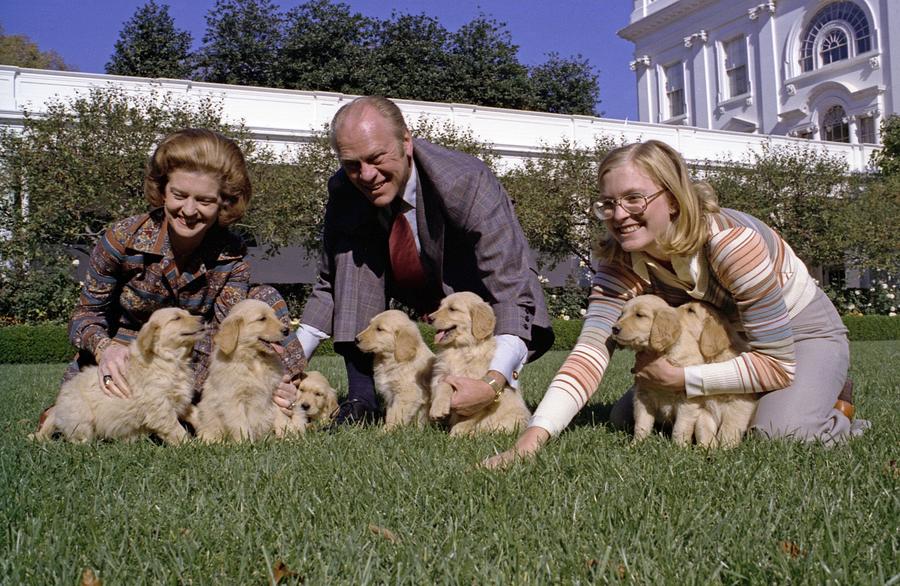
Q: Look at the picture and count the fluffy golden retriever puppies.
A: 7